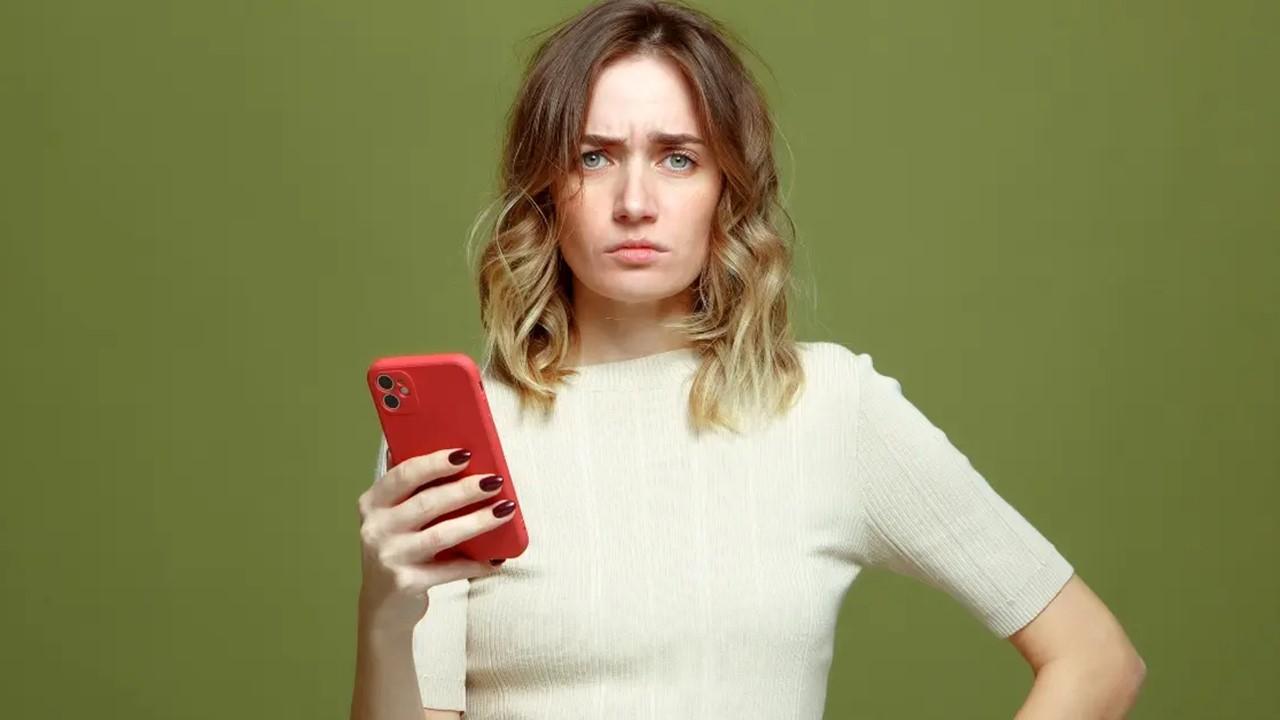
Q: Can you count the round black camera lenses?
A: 2